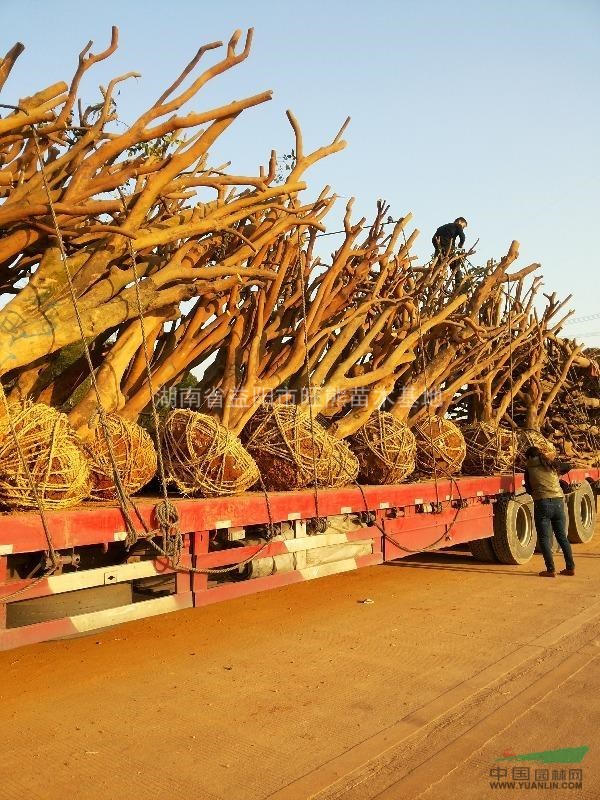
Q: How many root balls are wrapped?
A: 8